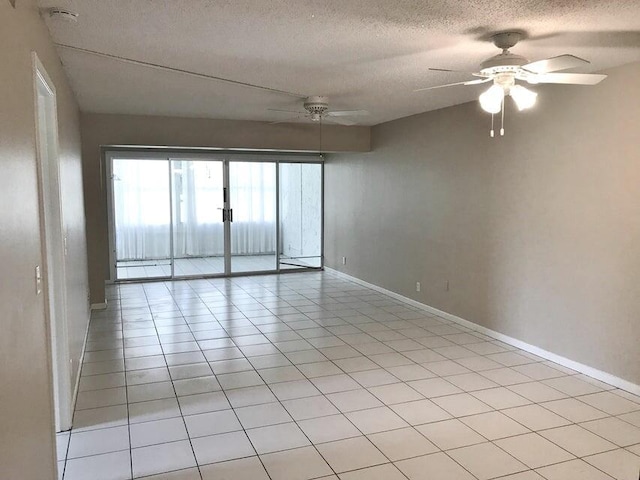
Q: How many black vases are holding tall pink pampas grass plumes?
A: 0